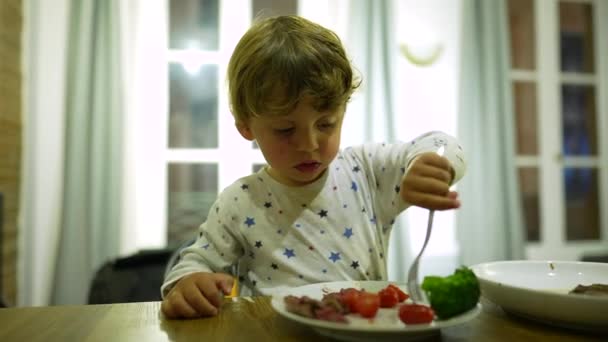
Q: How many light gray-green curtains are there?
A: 3